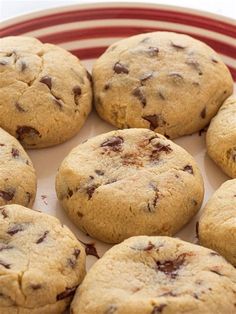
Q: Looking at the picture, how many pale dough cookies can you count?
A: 8